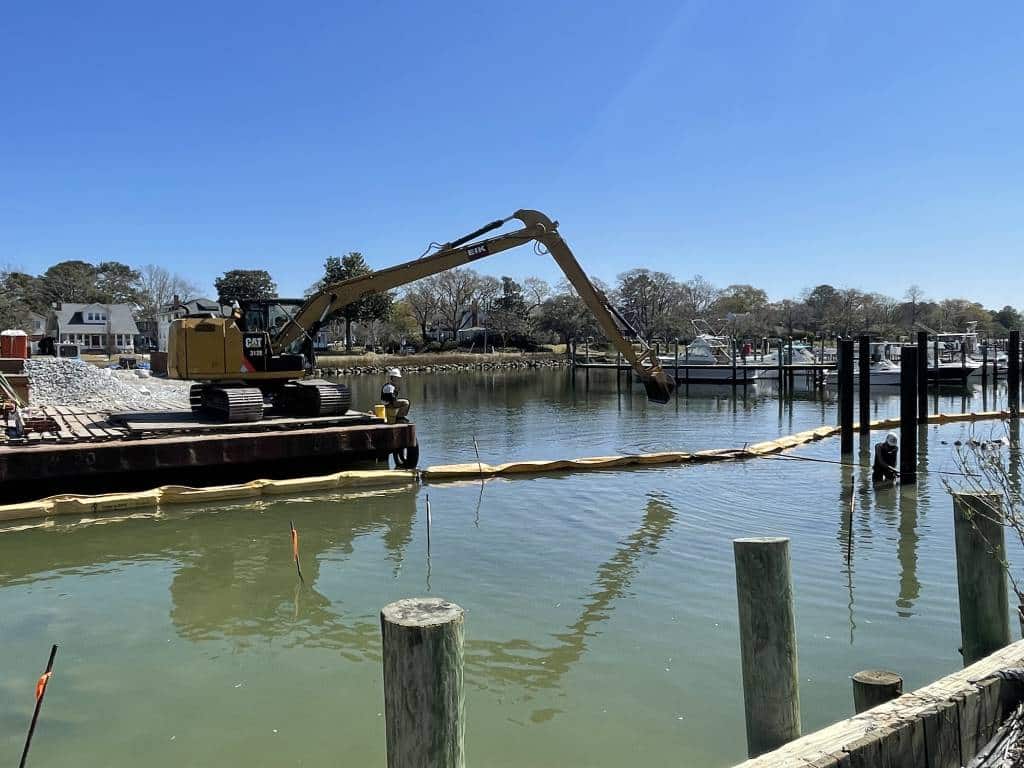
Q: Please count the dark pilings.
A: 5